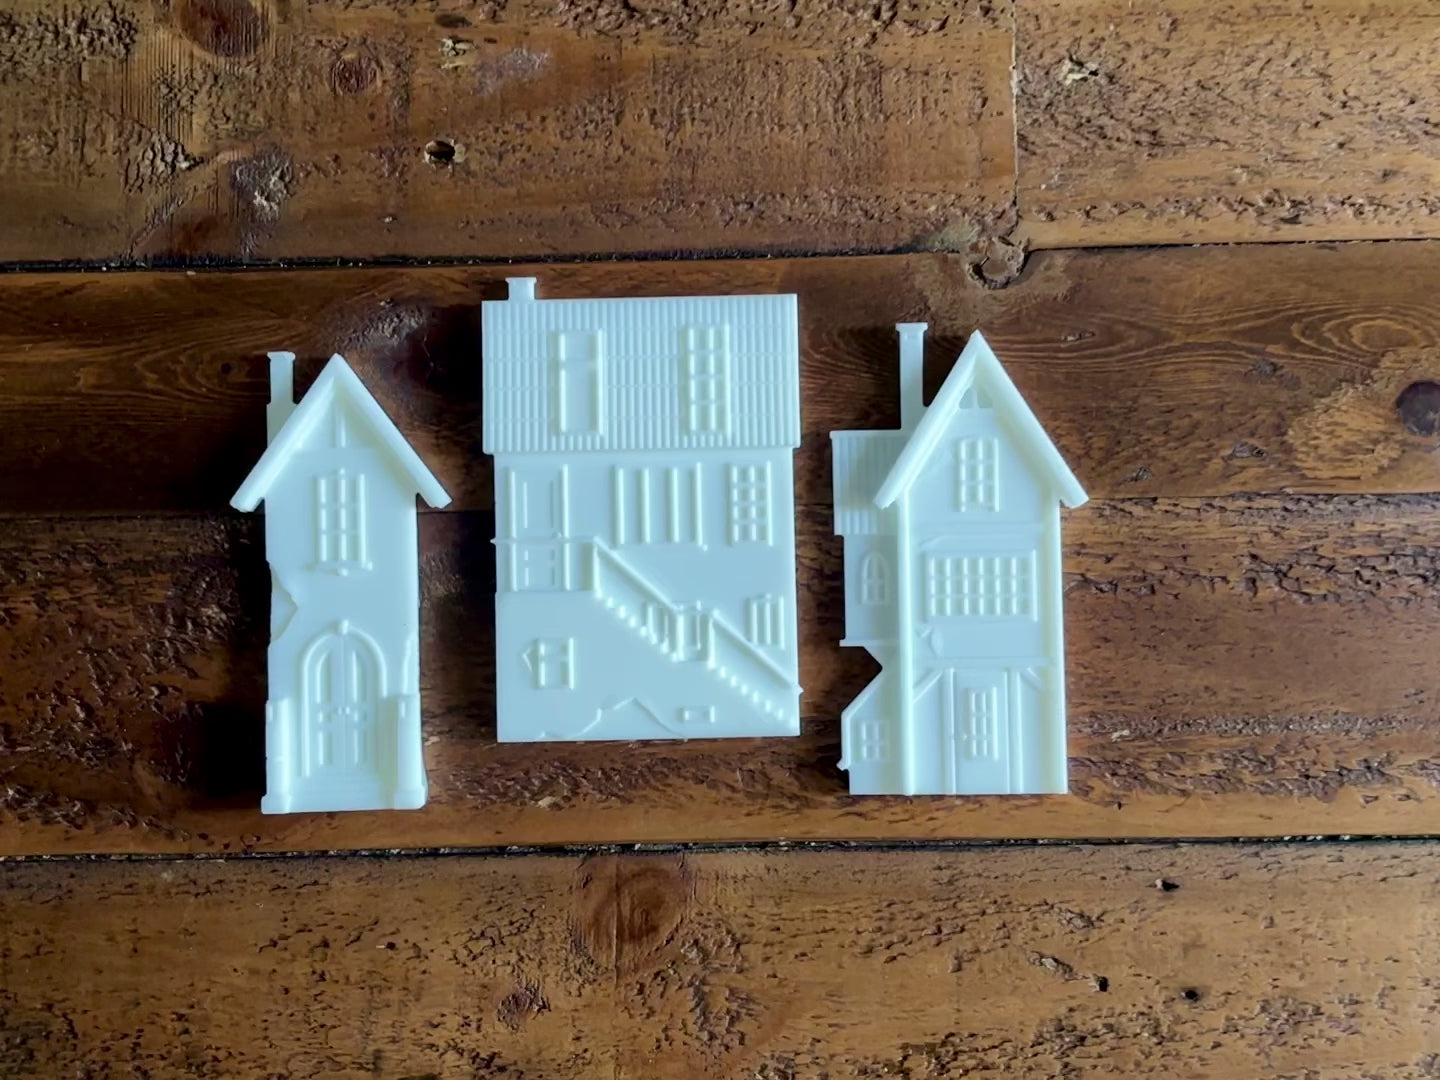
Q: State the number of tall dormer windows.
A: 2